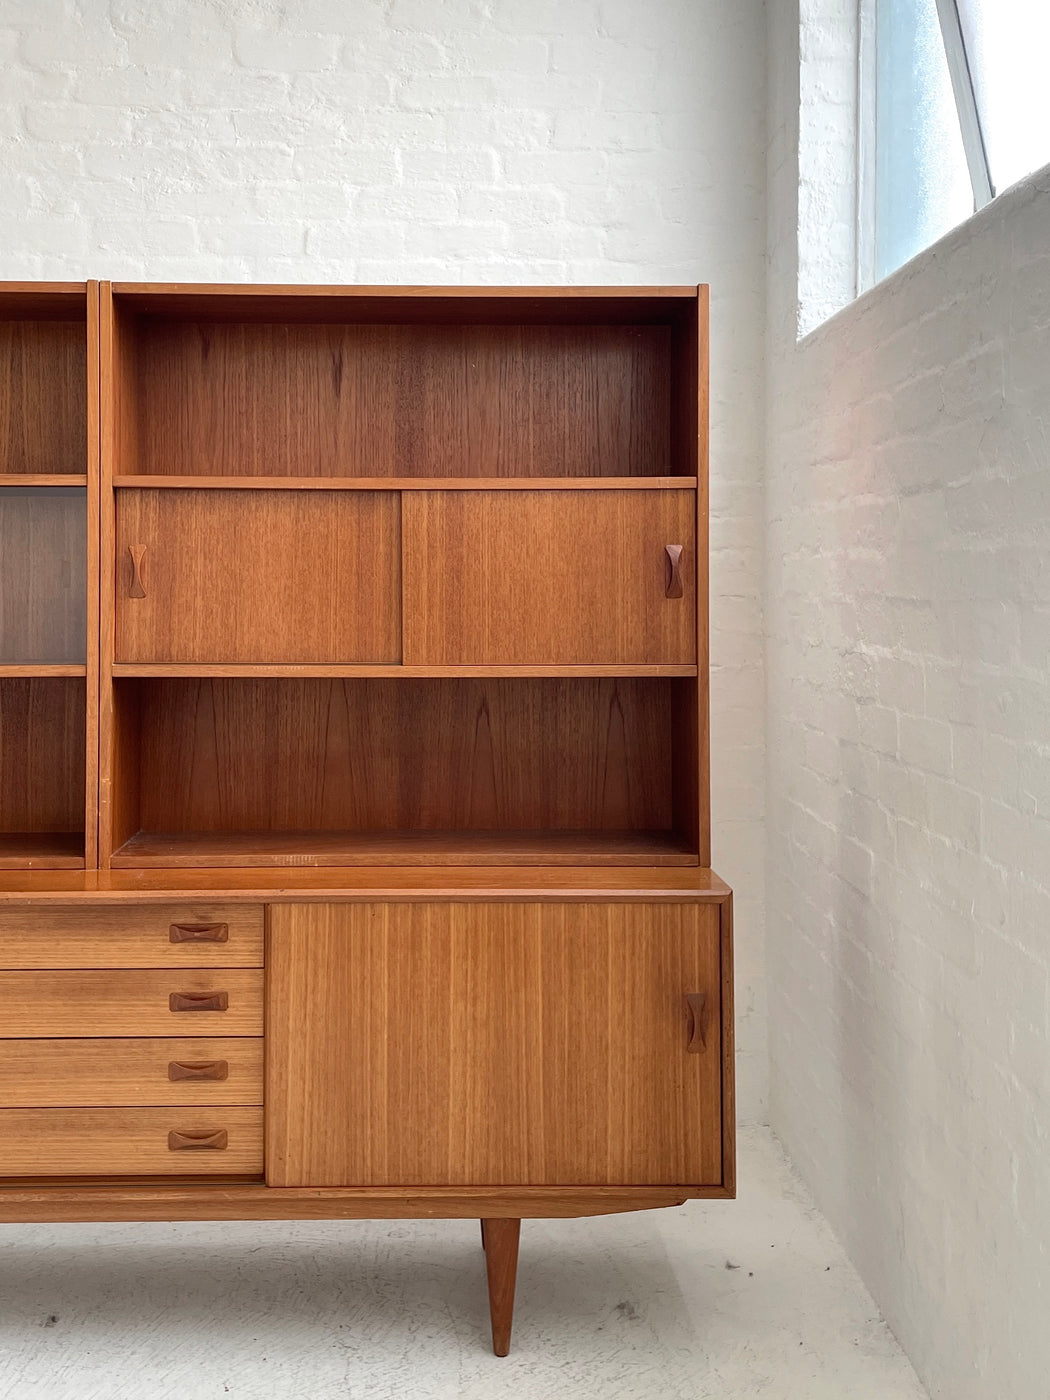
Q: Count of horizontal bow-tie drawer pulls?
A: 4